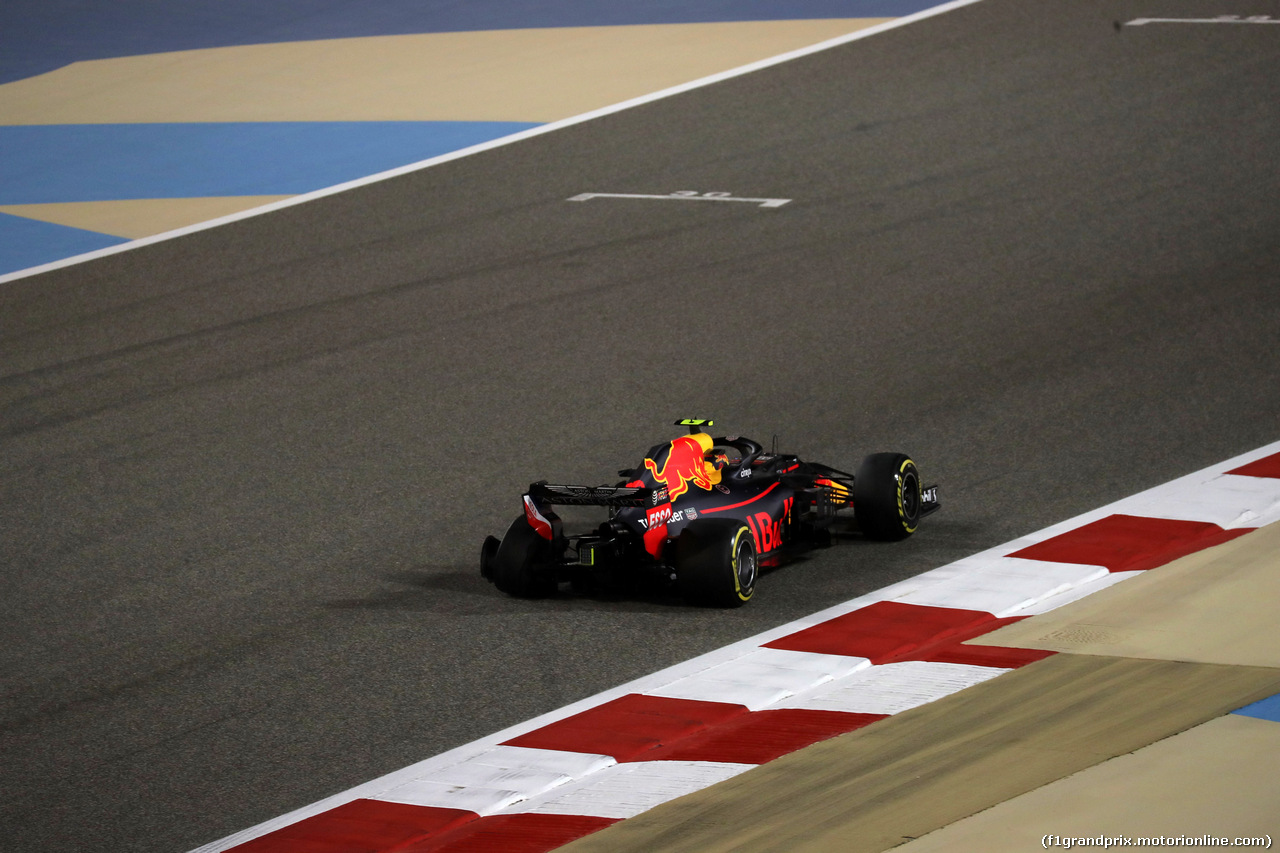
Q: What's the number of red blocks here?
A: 5